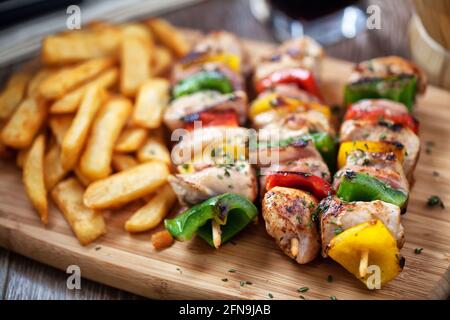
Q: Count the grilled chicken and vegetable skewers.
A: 3